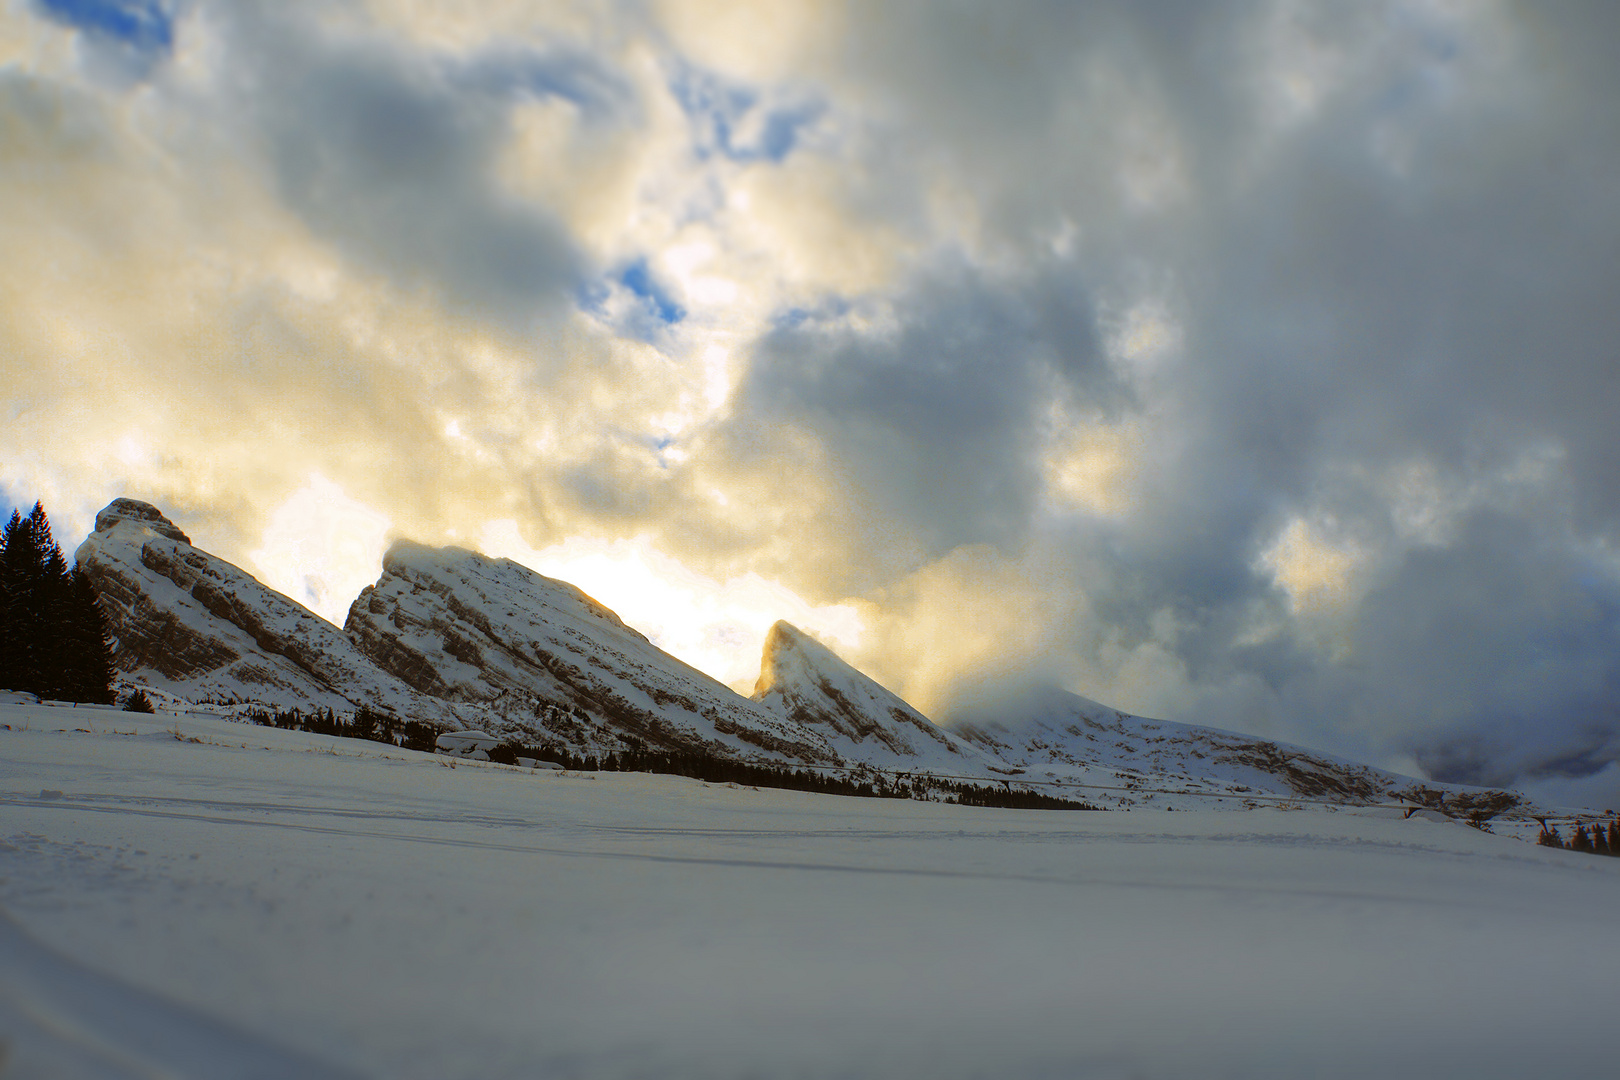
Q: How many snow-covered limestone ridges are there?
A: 4